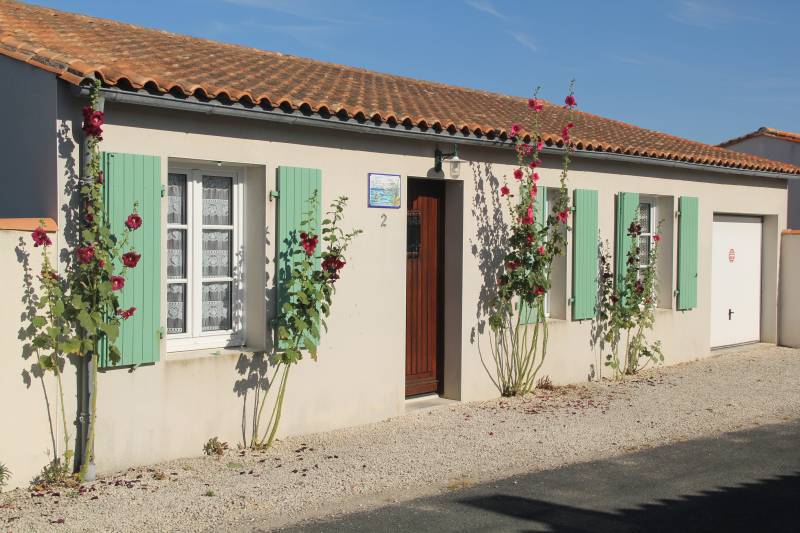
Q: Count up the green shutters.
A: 6